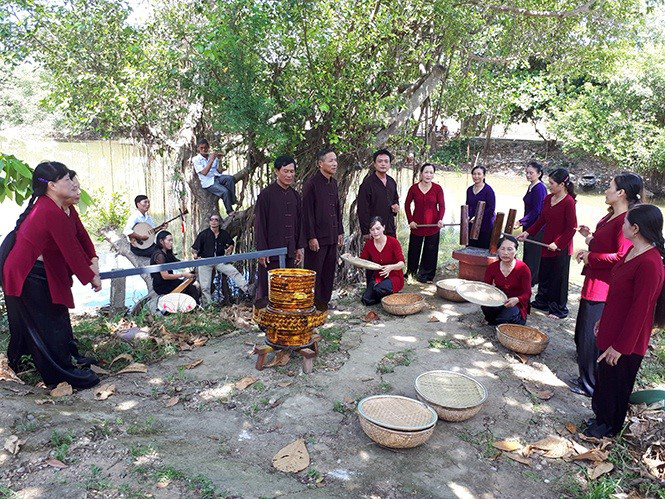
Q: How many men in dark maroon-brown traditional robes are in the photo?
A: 3